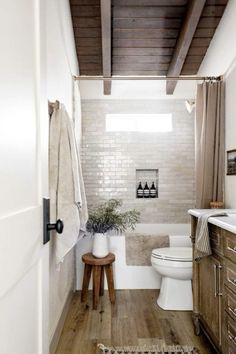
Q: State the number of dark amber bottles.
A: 3